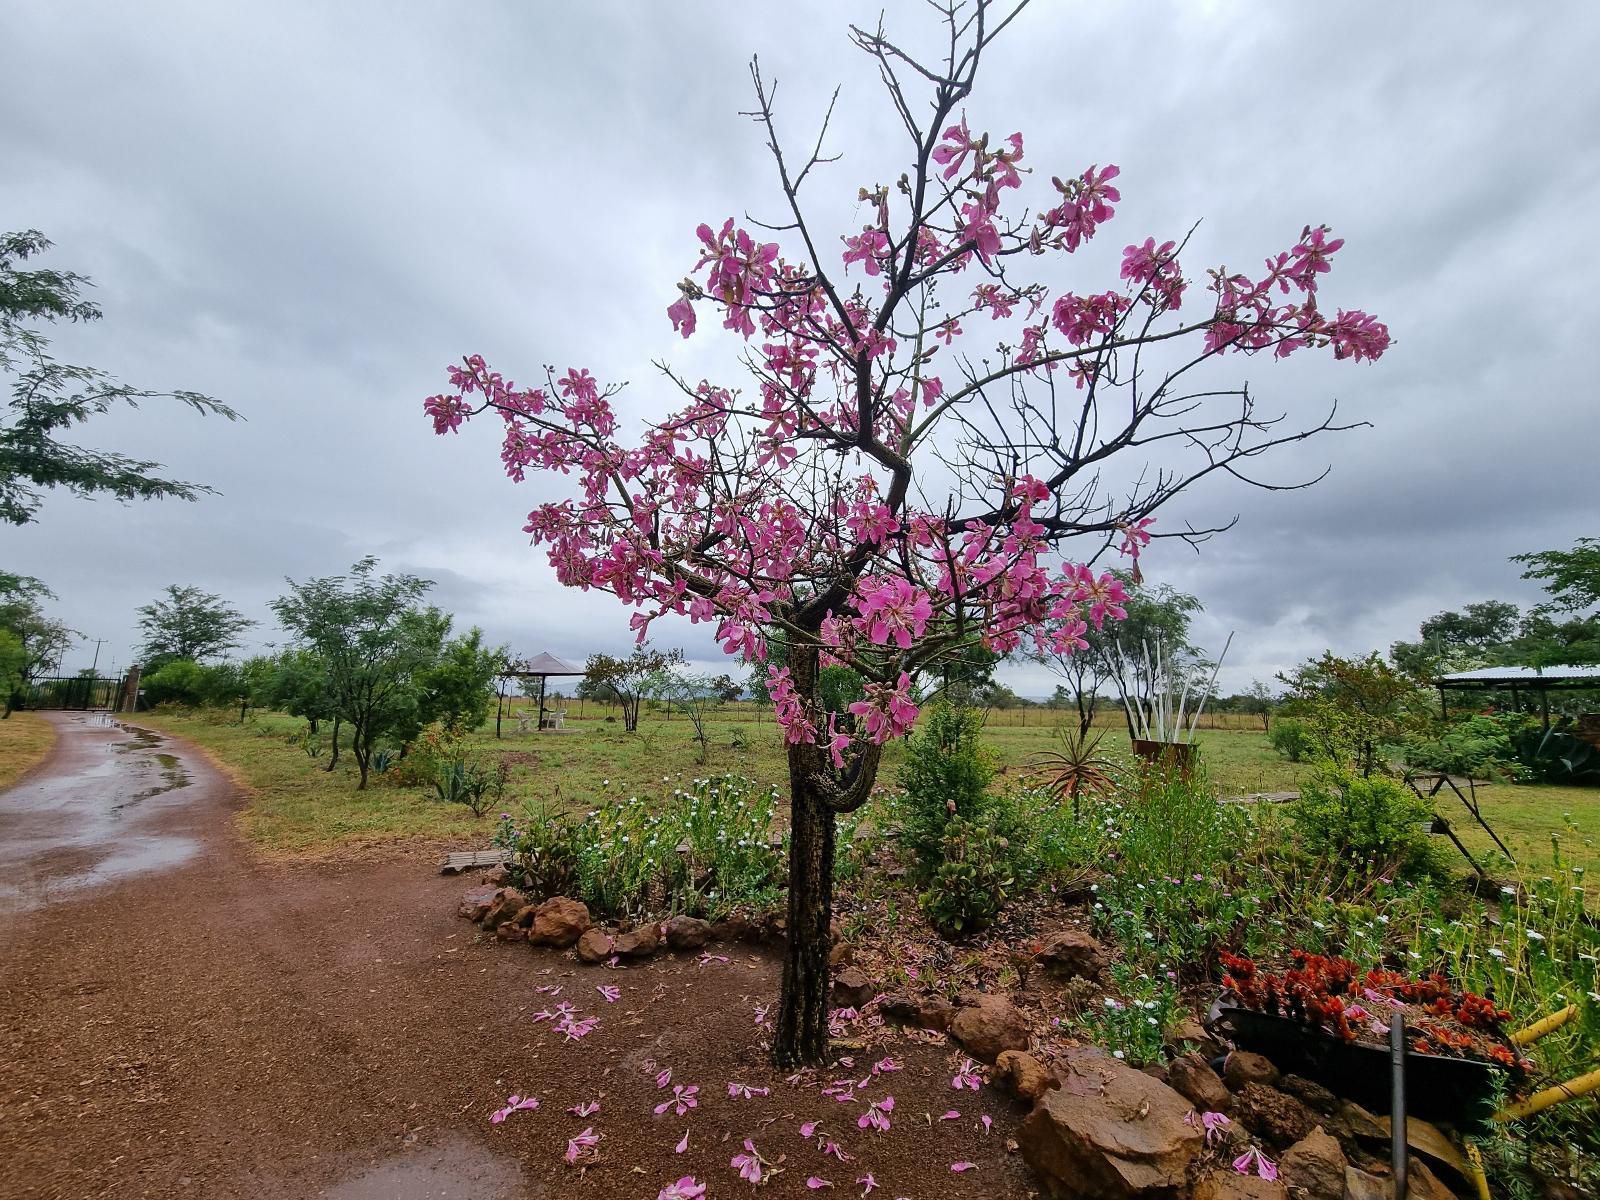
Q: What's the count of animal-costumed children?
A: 0